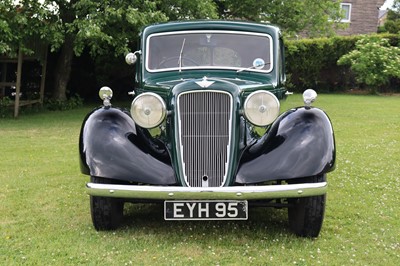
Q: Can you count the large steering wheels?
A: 1